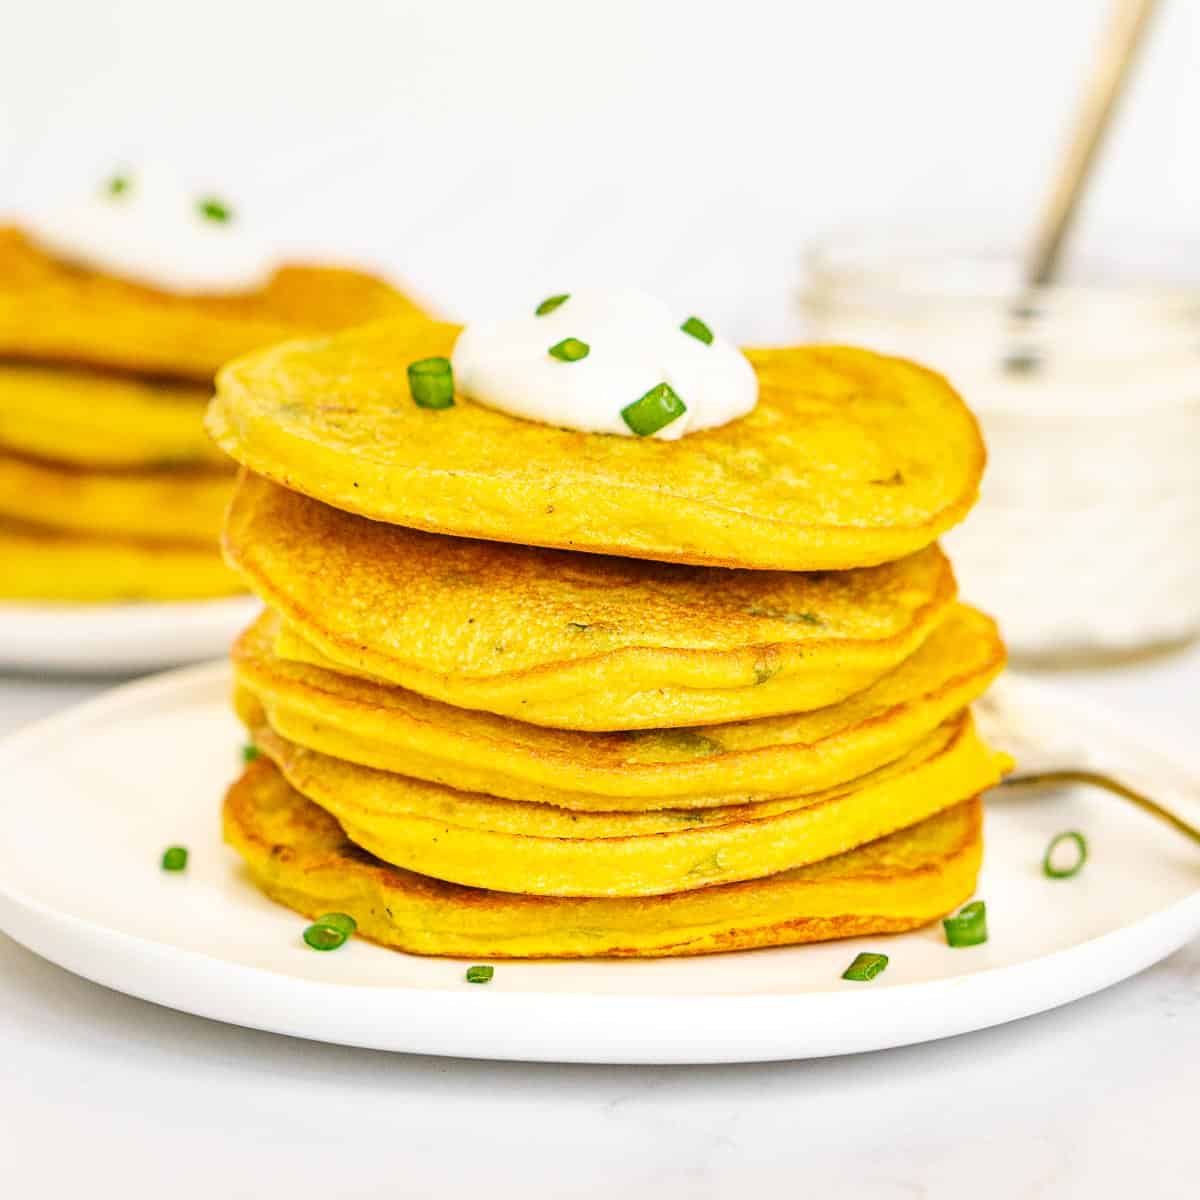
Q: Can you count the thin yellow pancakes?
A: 9